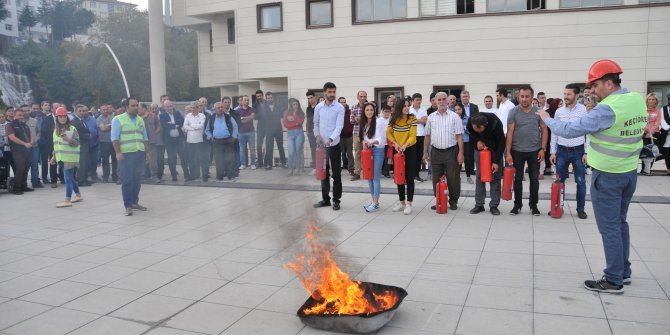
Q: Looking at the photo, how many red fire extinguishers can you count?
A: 7